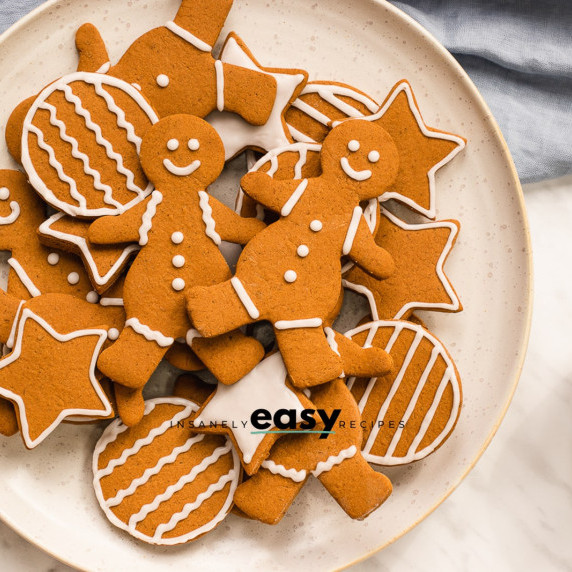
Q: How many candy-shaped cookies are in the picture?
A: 0